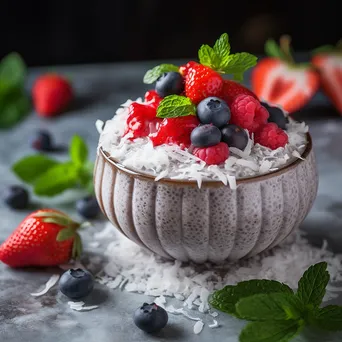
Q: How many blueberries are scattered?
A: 5